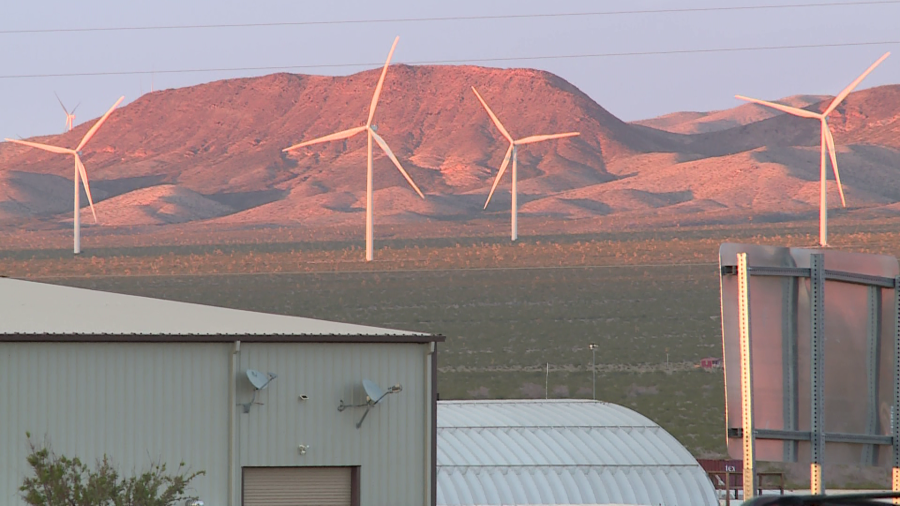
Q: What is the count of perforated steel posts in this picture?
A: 3